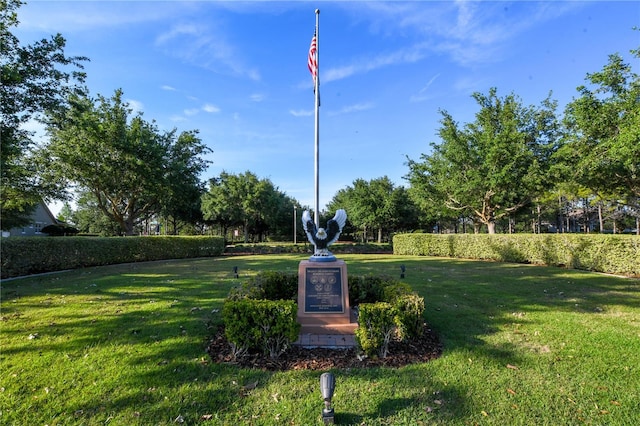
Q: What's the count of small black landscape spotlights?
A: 3